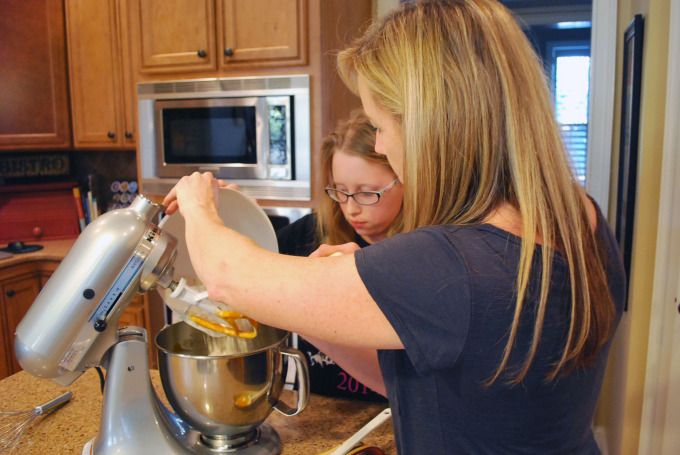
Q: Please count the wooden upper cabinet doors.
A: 5